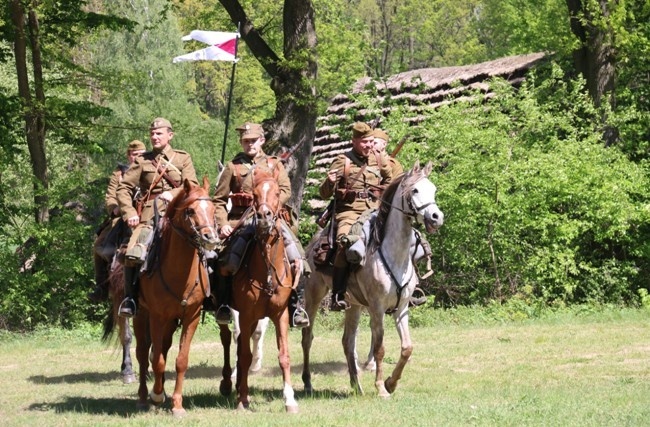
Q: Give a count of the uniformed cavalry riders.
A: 5